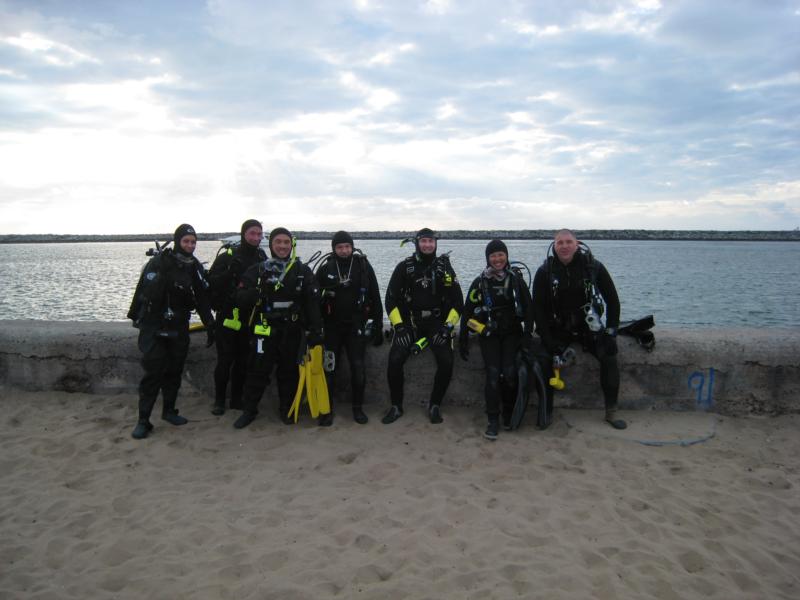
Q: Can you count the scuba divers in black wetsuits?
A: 7